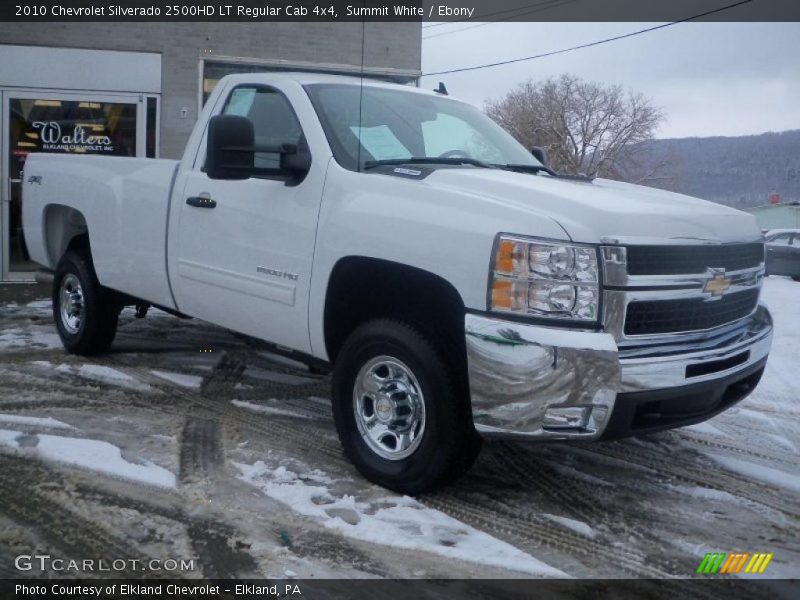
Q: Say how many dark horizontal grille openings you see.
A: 2